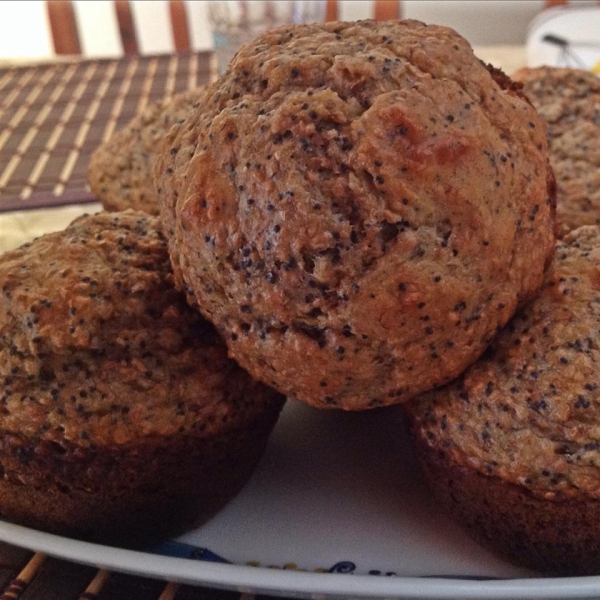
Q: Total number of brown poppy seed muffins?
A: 5